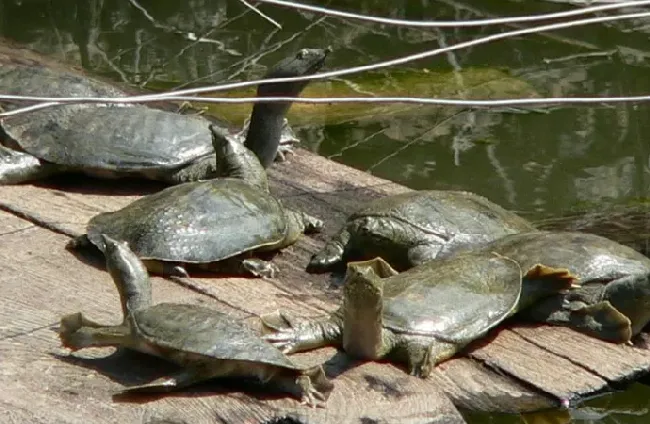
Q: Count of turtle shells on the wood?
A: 7